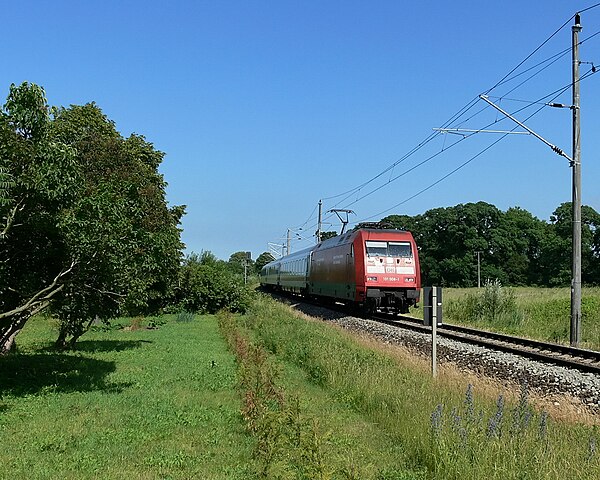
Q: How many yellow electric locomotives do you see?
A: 0